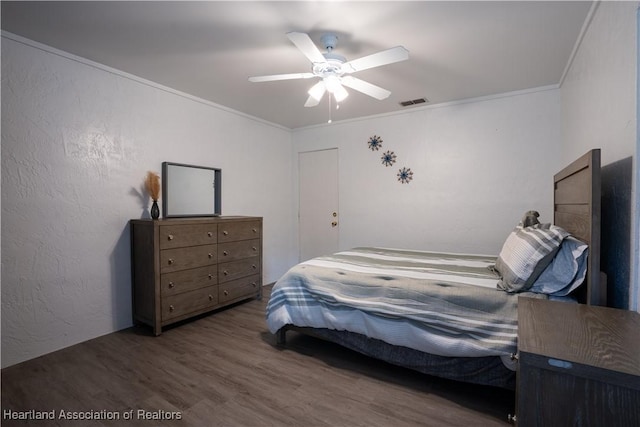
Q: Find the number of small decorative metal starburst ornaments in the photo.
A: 3